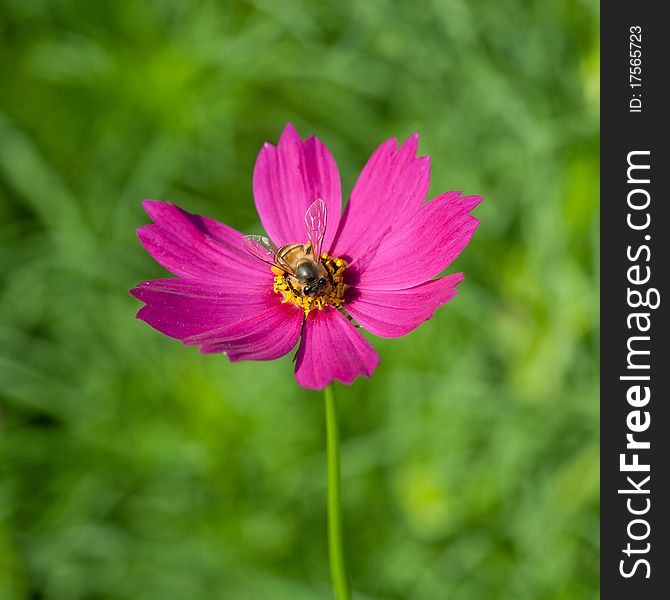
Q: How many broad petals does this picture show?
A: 8